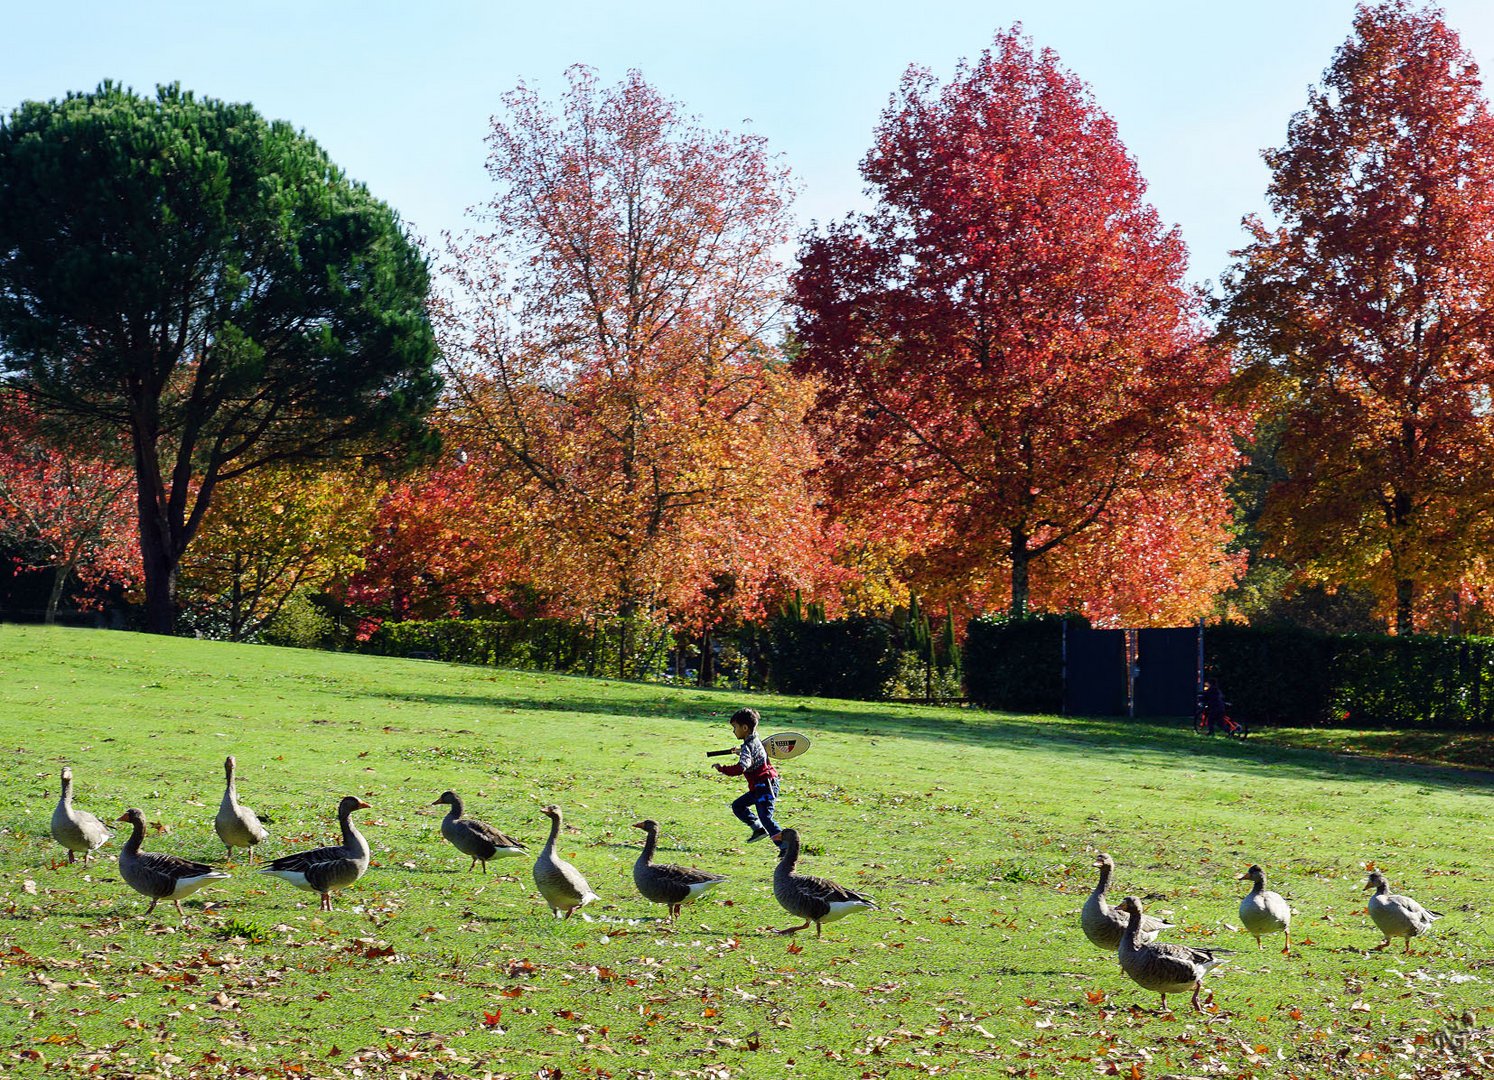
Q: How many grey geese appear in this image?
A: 12